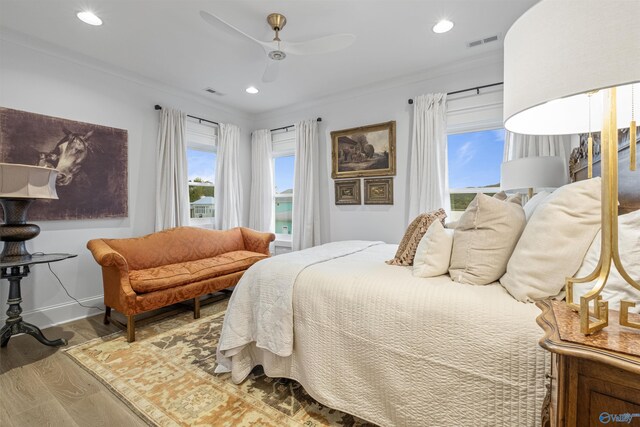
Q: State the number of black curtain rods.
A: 3